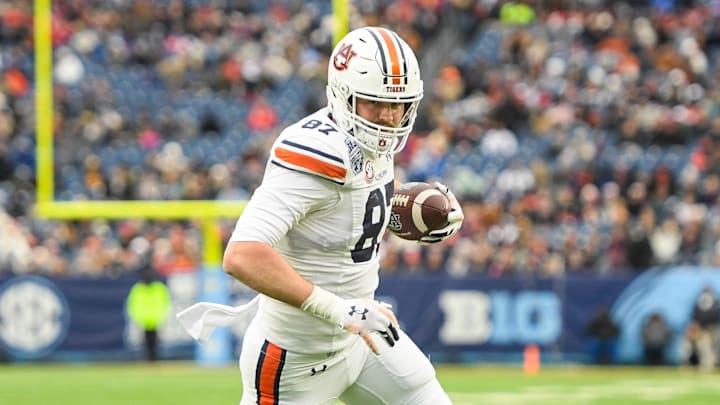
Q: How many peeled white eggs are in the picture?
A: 0